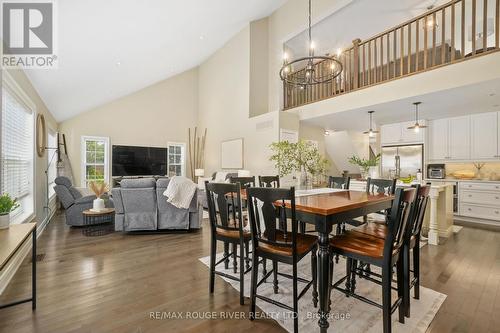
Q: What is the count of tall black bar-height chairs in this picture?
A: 8